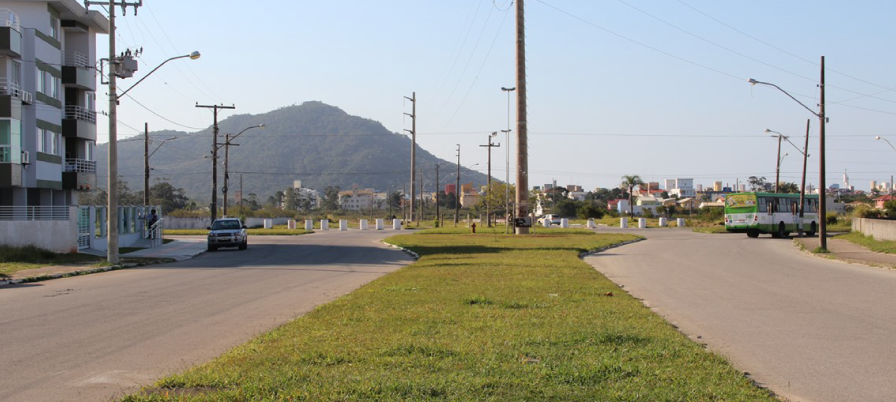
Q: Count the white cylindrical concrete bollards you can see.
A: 15